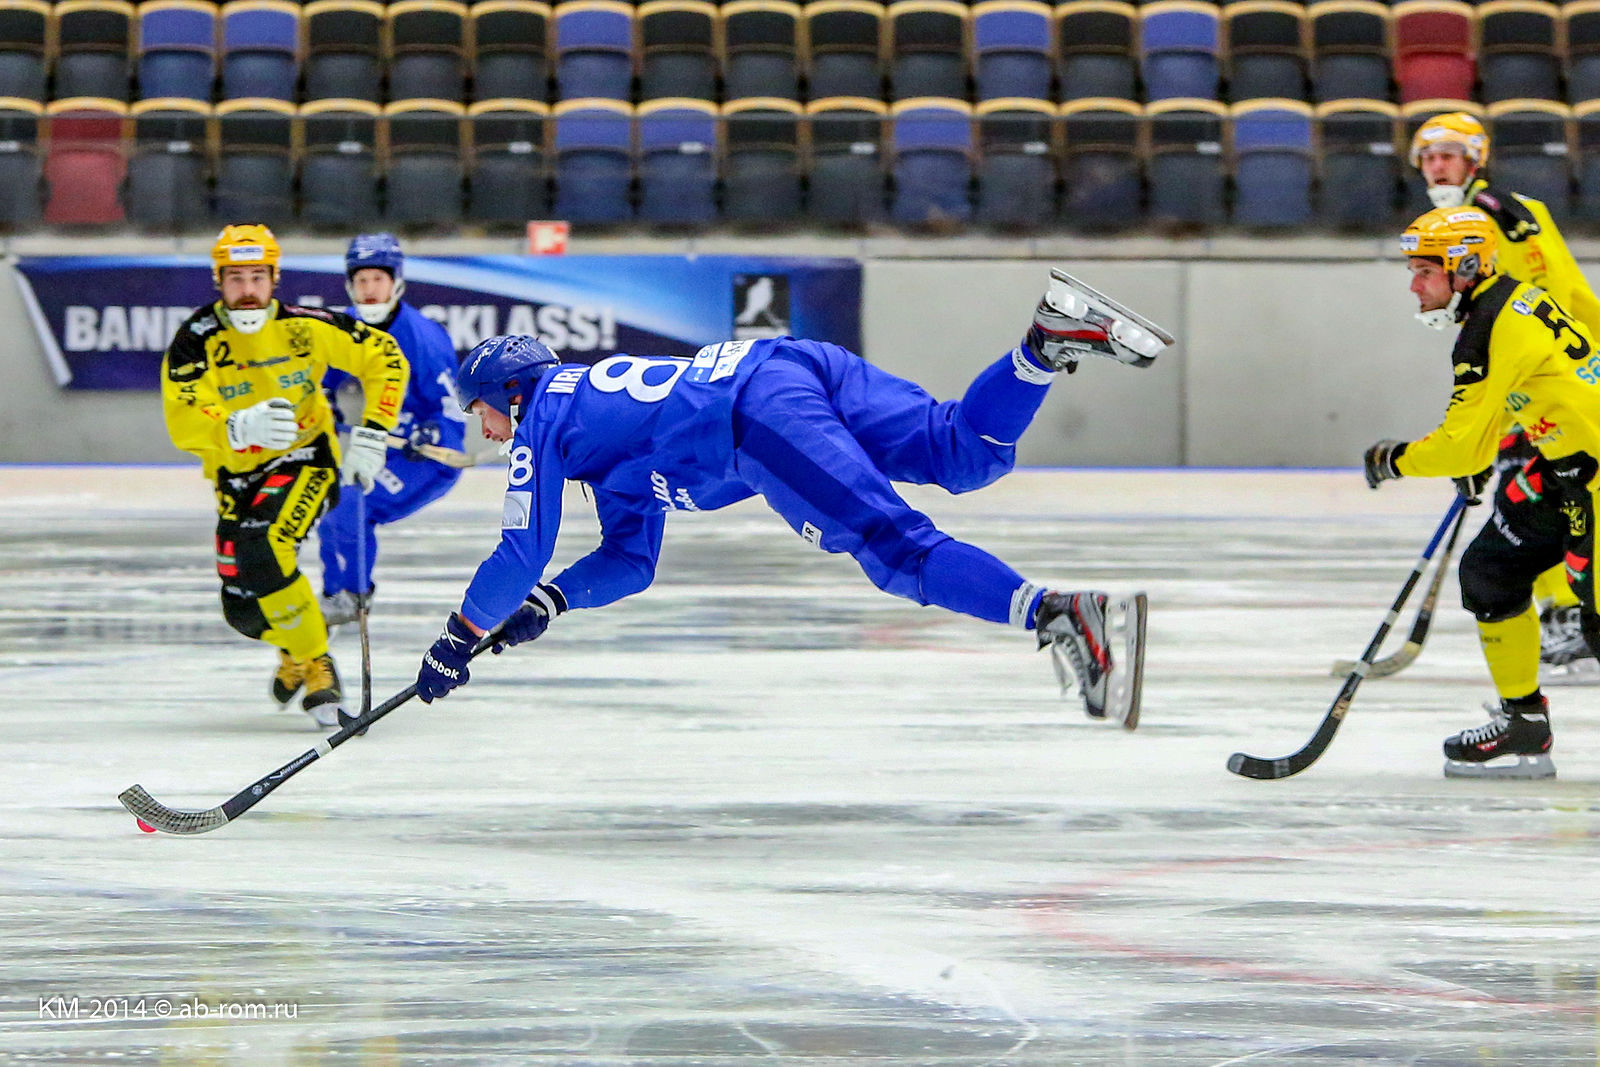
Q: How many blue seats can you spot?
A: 9